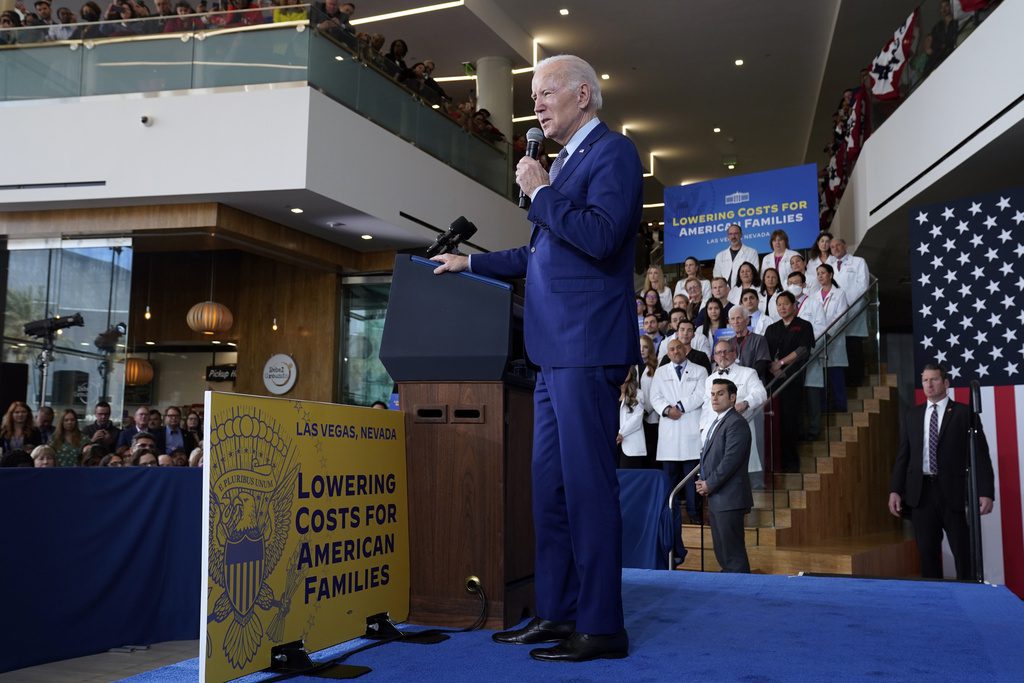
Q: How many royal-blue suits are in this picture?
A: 1